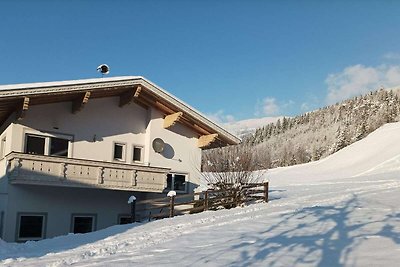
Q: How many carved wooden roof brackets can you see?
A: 5